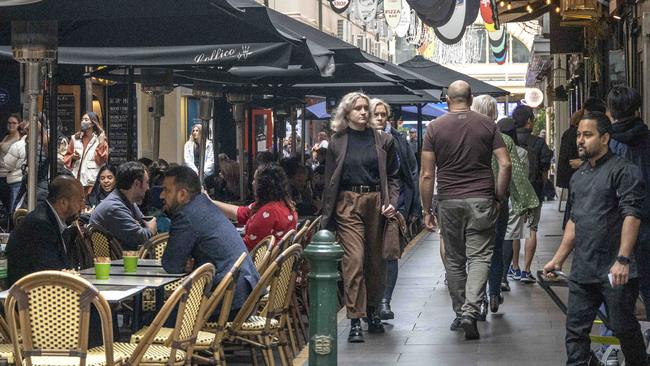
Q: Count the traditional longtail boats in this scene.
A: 0